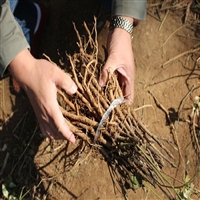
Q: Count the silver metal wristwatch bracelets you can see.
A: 1